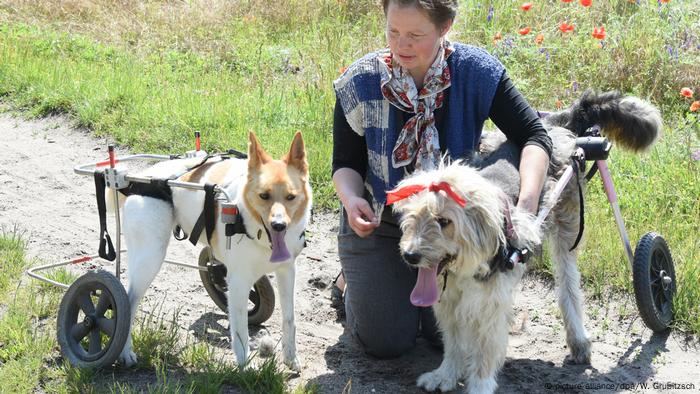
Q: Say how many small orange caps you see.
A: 2